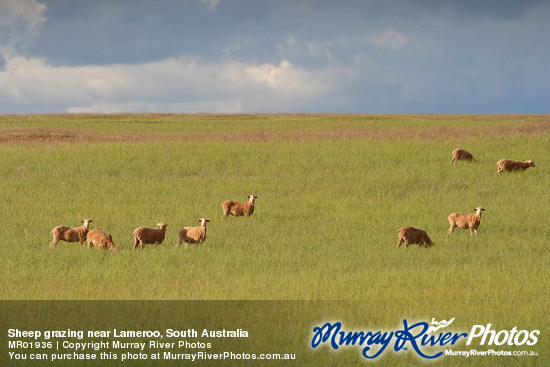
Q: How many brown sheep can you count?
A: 9